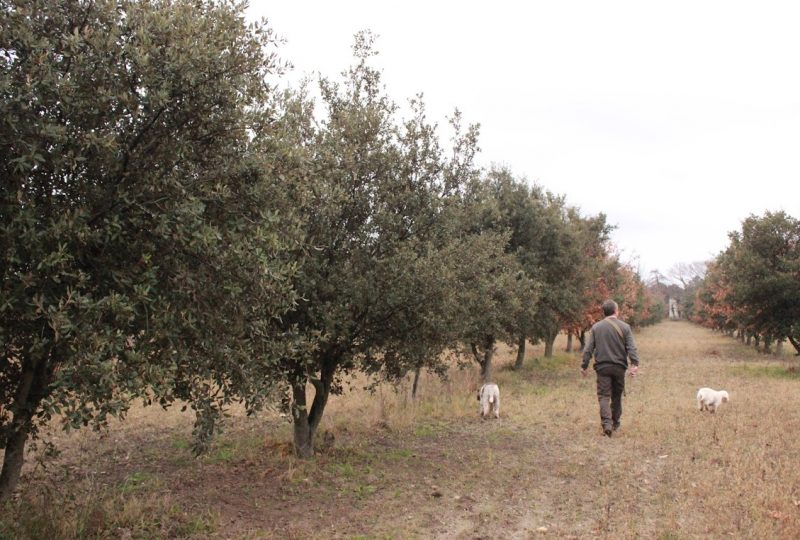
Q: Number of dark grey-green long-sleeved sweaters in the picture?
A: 1